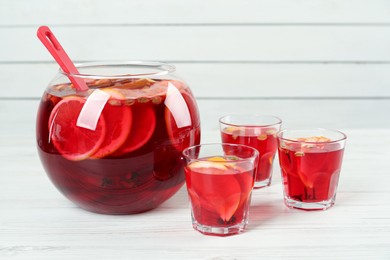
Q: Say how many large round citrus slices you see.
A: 4